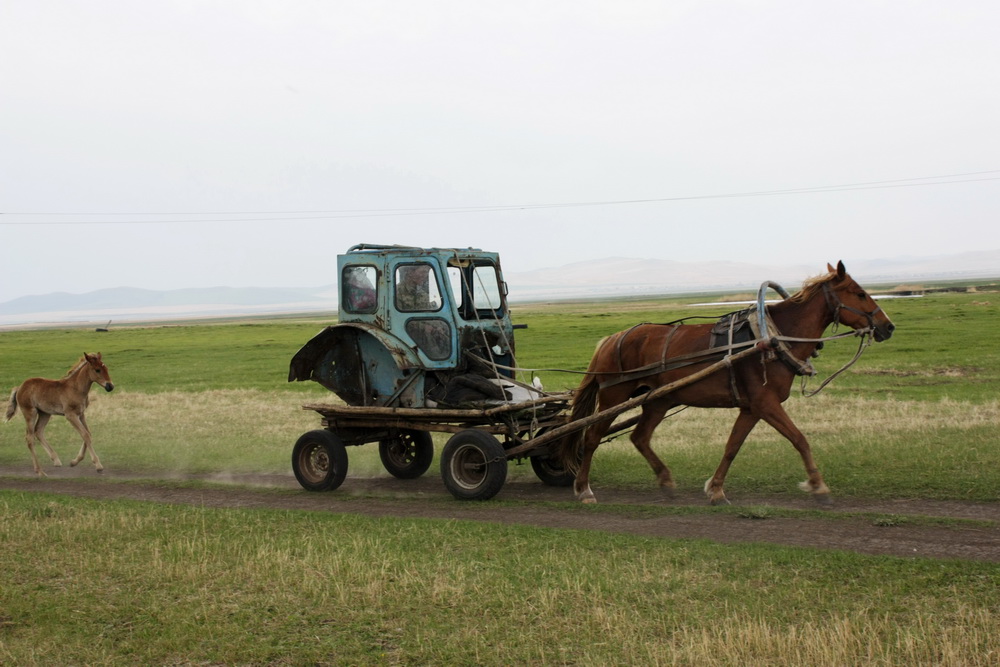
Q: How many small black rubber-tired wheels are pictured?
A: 4